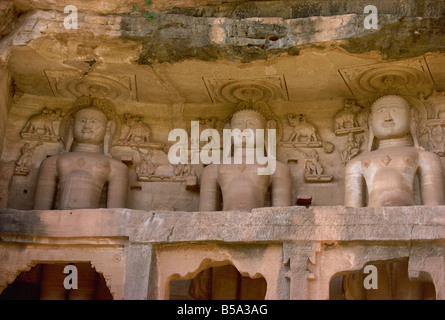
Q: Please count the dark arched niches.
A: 3